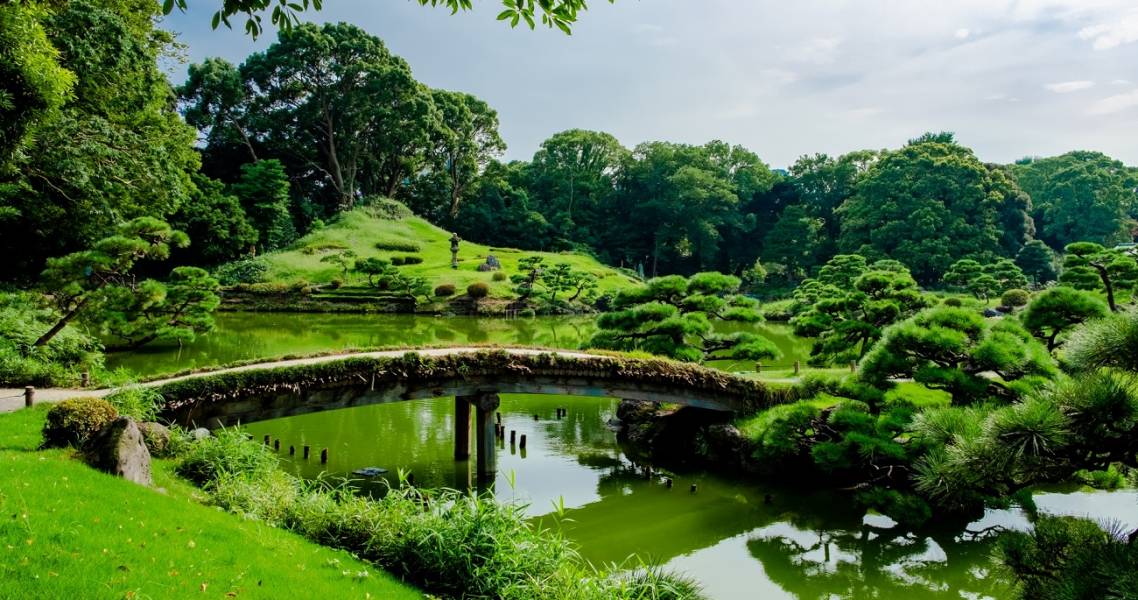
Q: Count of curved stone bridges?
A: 1